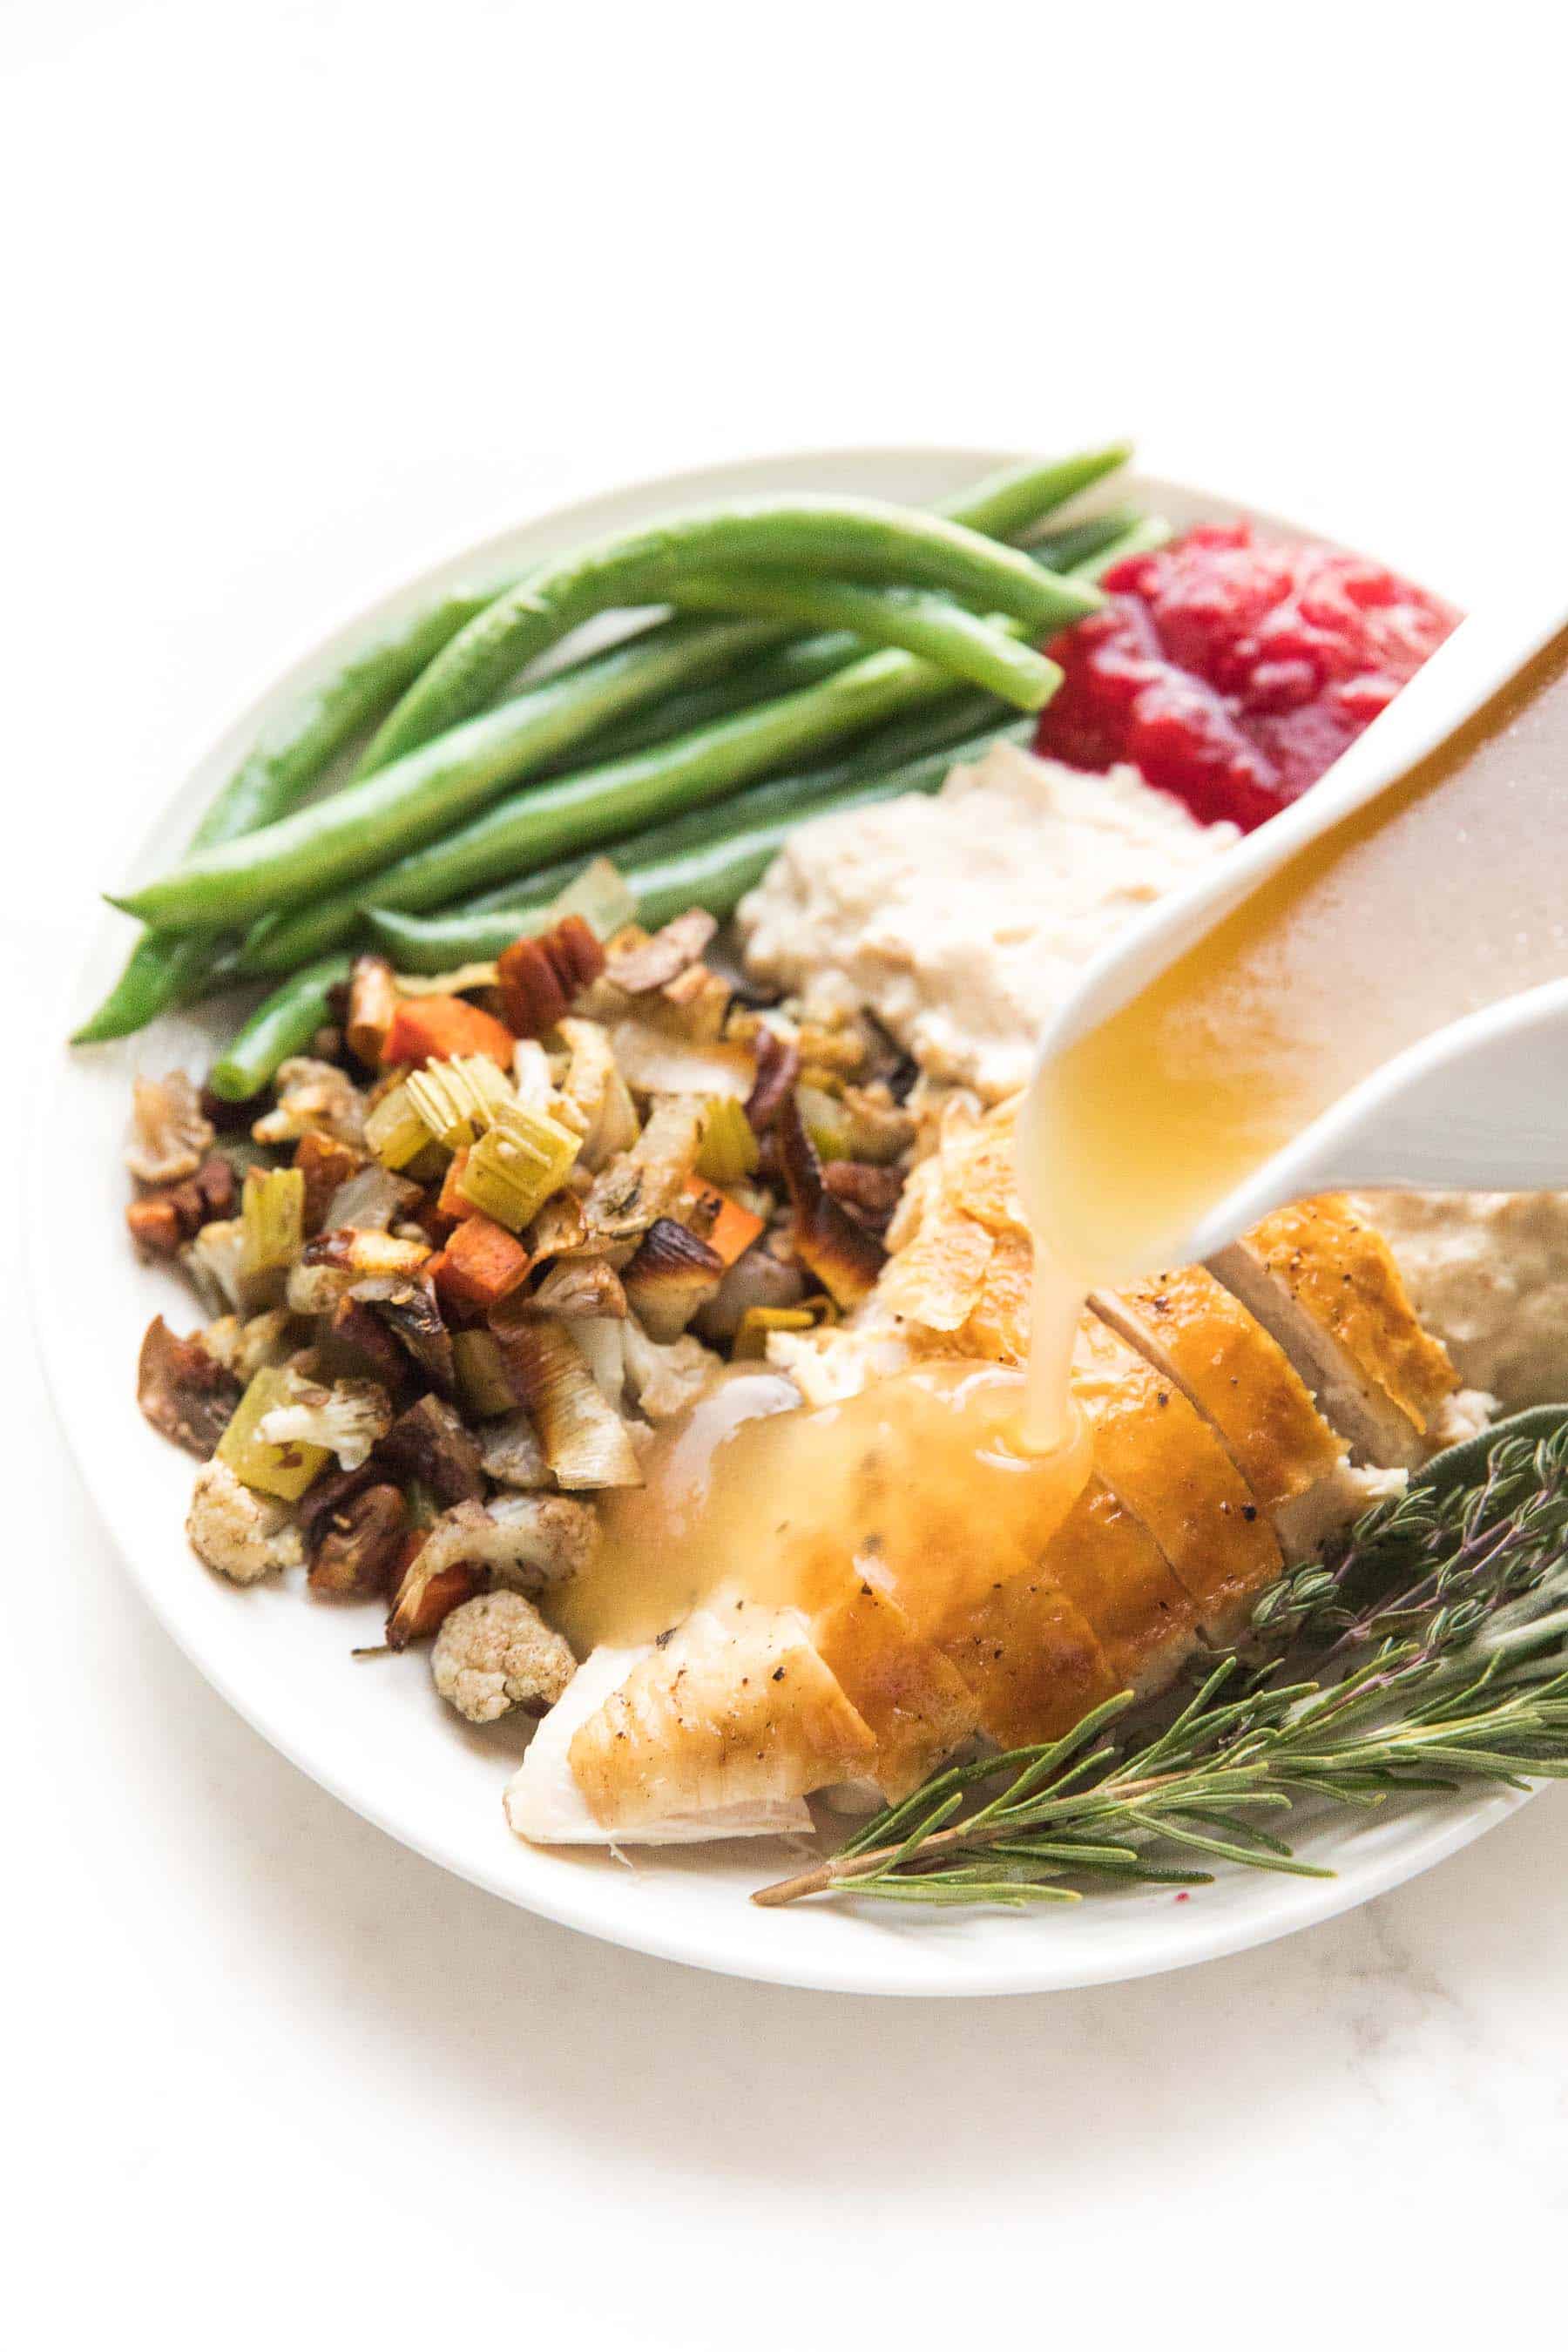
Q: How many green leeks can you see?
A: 0